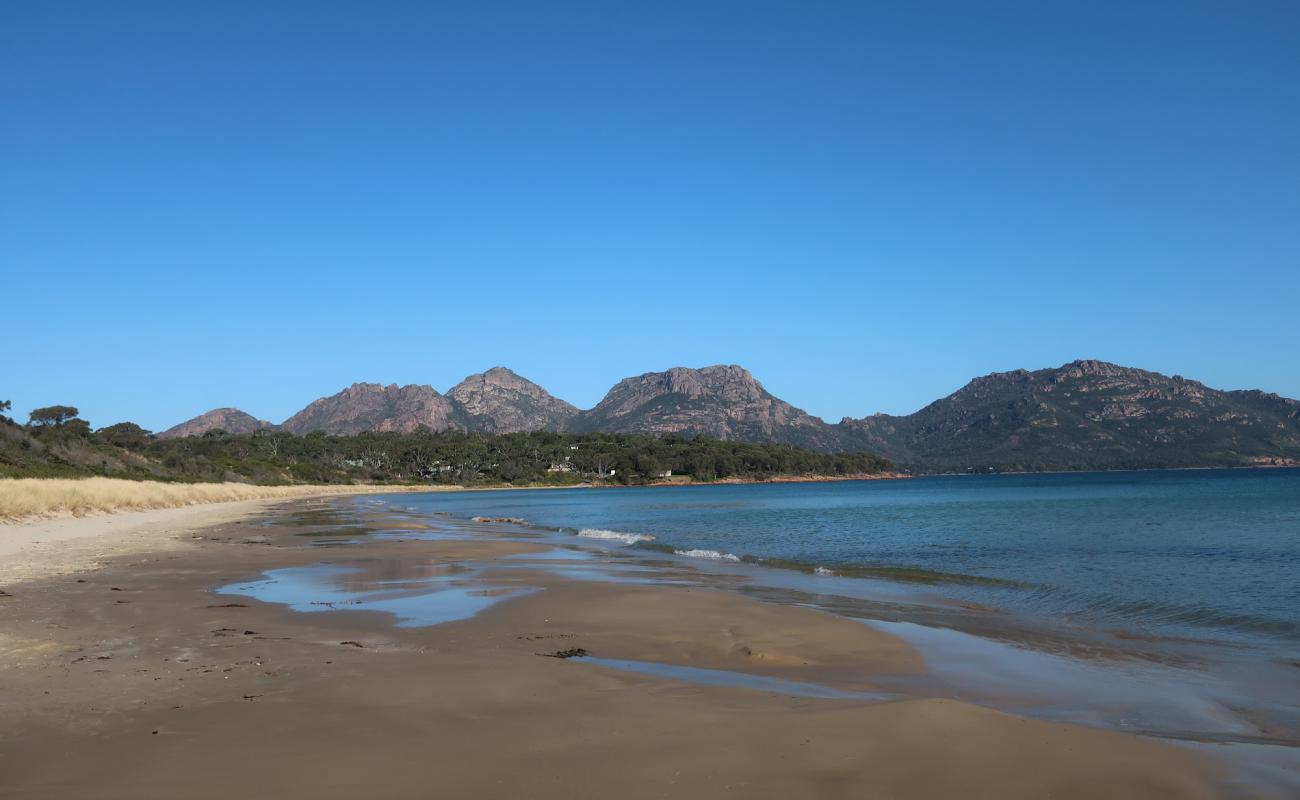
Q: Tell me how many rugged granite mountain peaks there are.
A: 5